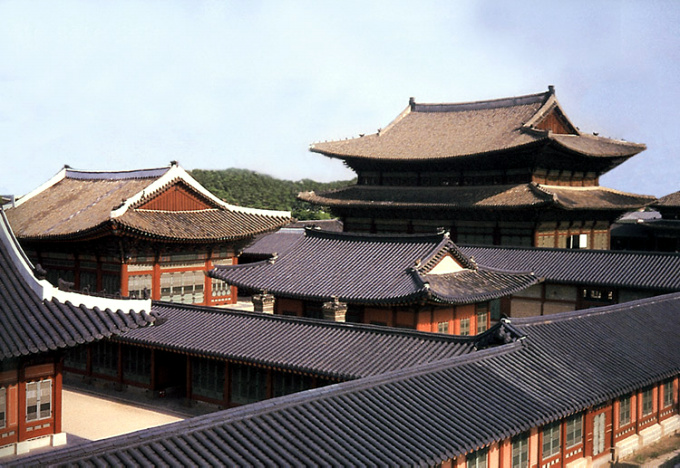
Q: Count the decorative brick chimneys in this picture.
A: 2